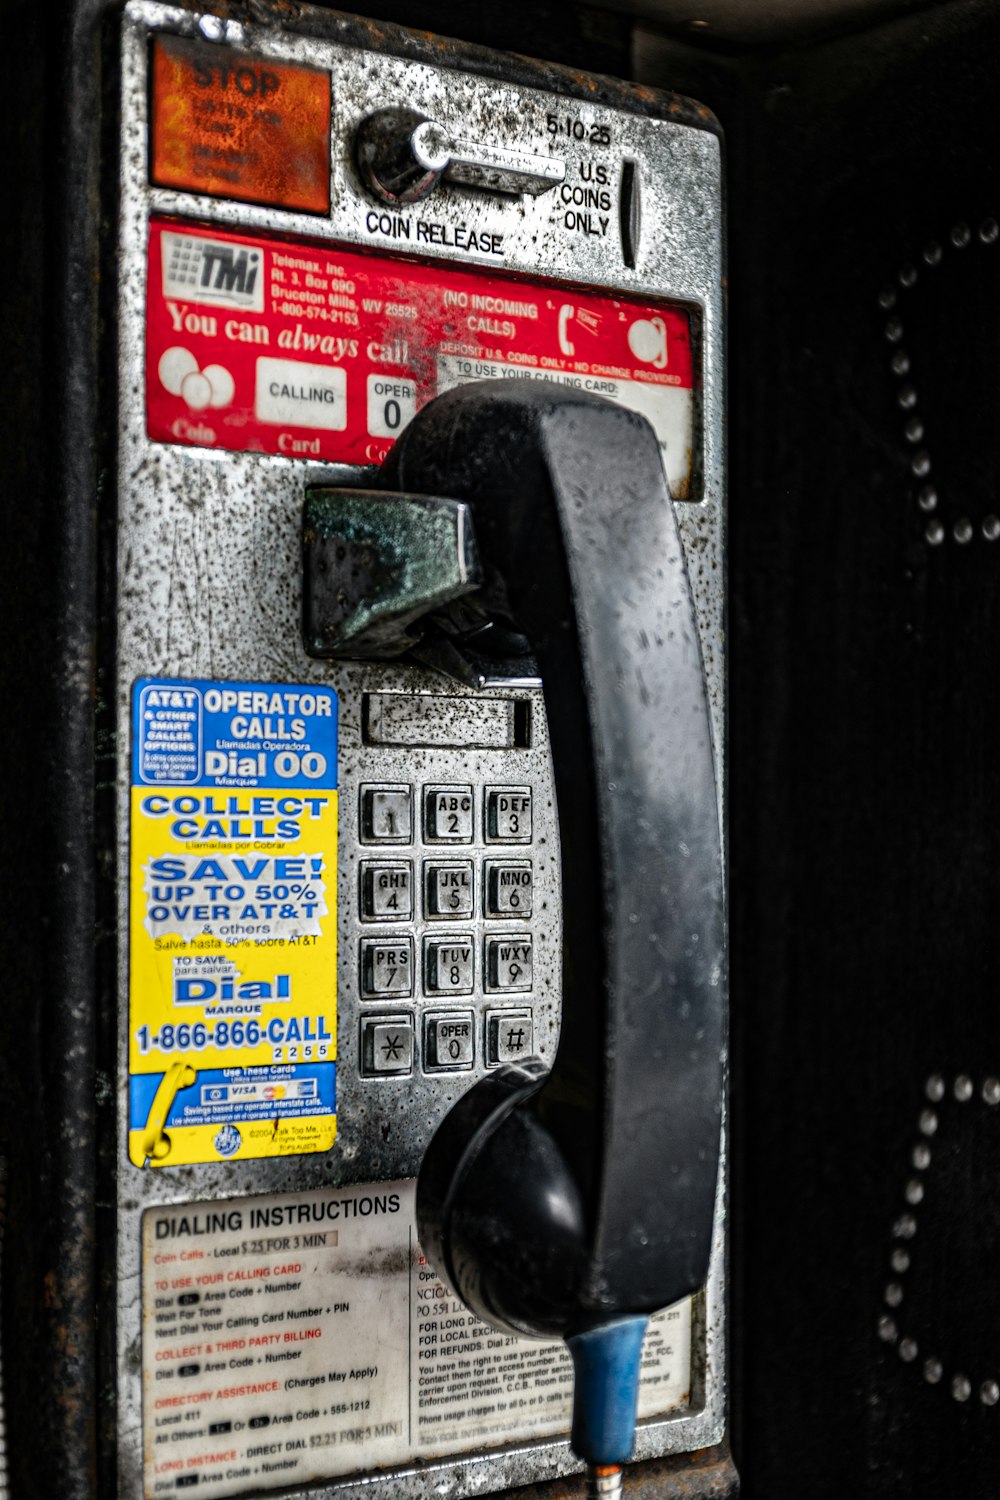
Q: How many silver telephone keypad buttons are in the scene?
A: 12